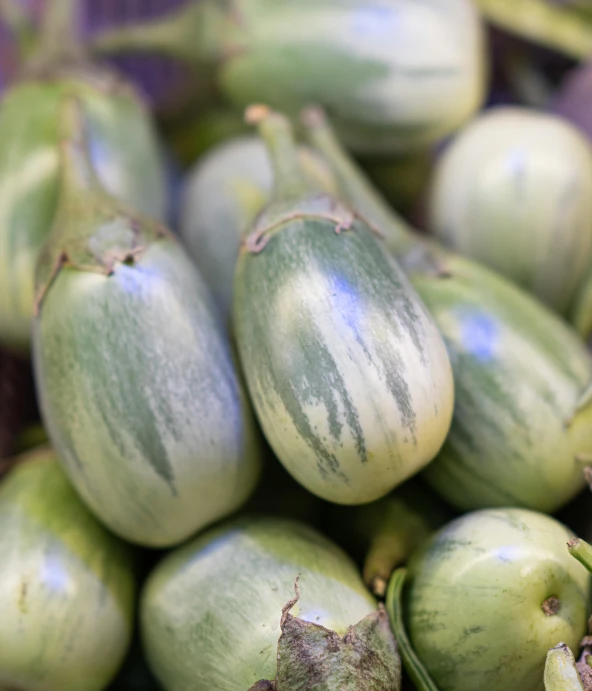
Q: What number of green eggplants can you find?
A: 10